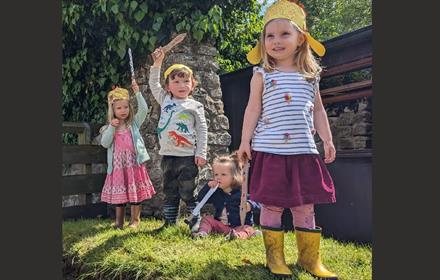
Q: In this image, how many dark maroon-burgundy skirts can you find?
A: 1